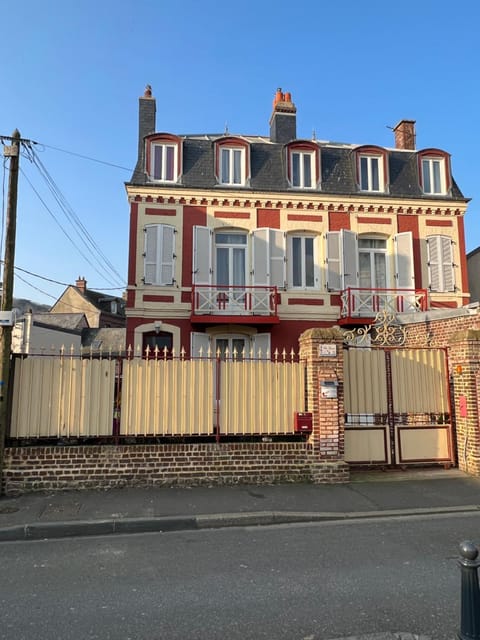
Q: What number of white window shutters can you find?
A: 12